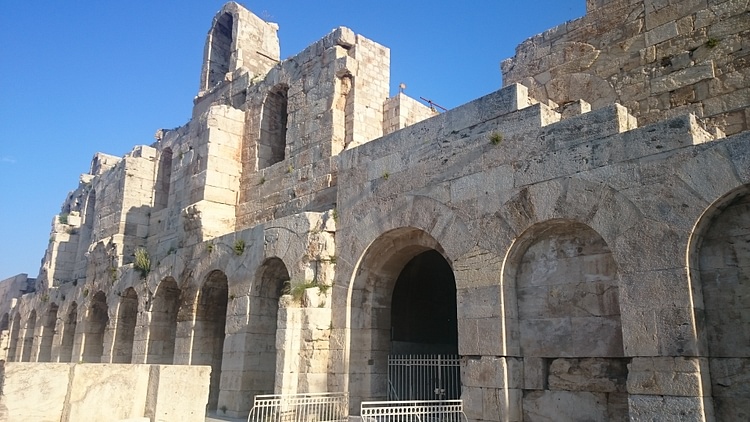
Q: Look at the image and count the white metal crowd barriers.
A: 2